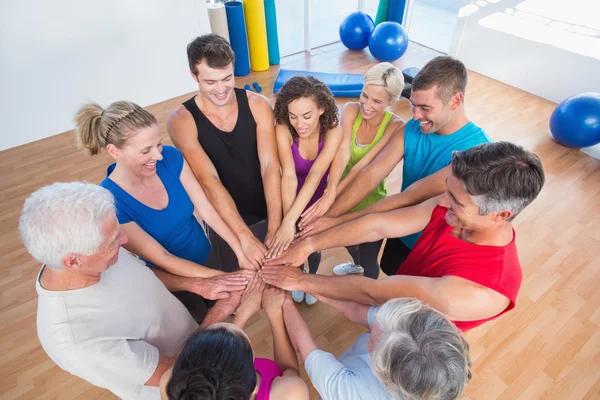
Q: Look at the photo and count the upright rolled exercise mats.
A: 6